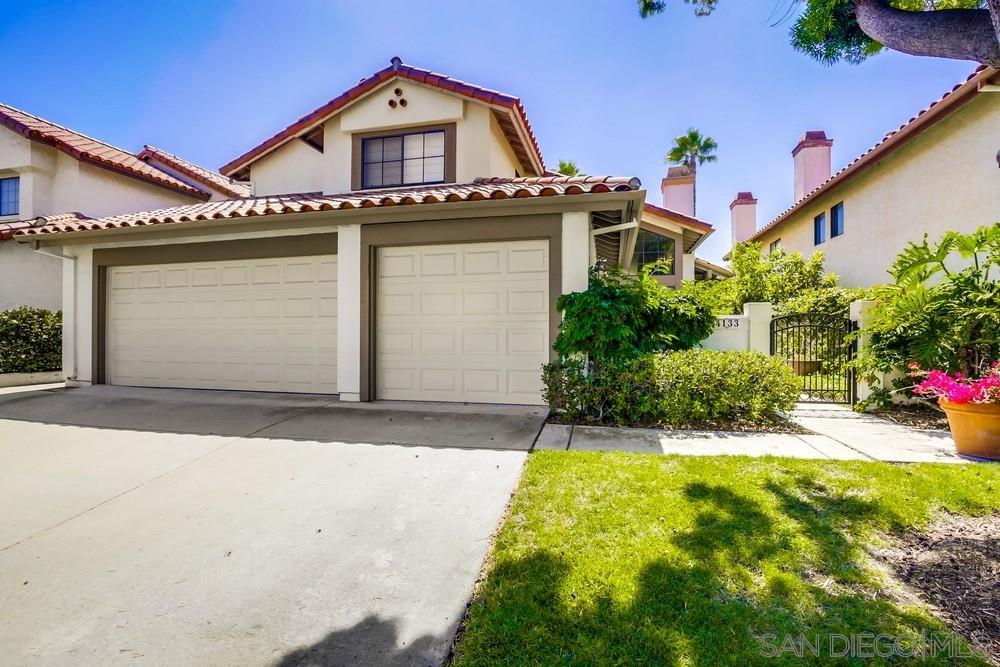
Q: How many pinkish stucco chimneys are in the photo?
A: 3